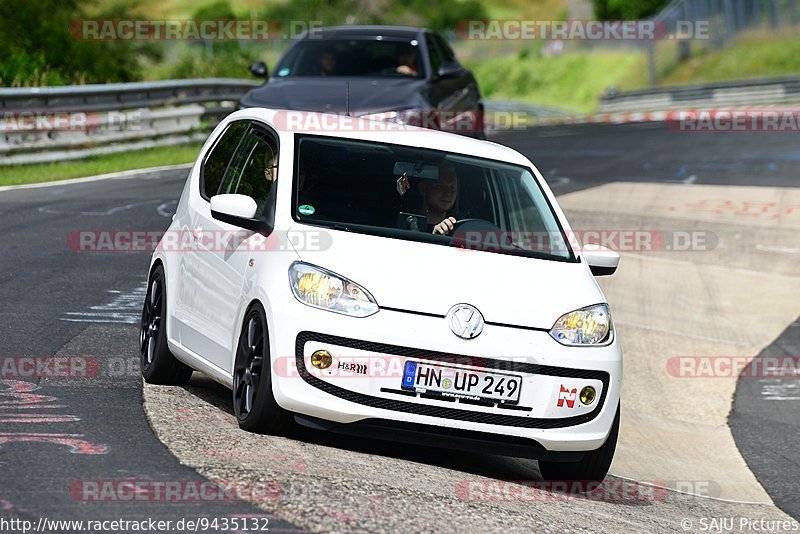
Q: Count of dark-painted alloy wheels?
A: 2